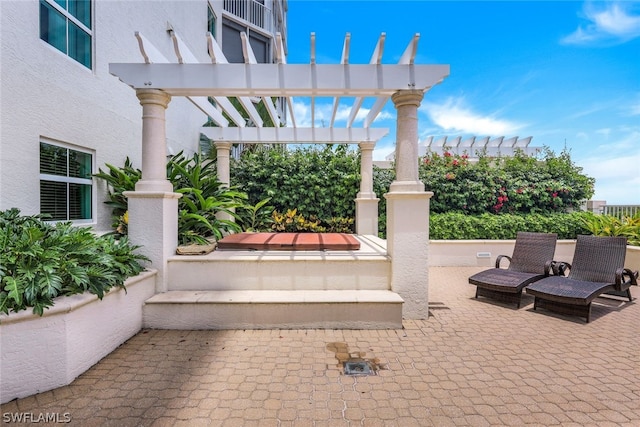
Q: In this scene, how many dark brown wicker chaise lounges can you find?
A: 2